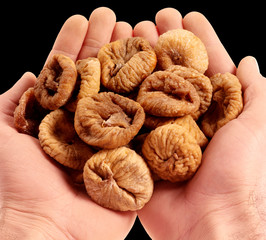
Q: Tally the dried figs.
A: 13